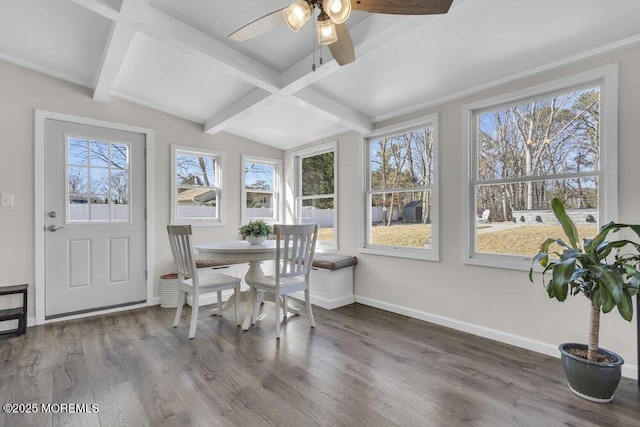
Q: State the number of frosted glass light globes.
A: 3